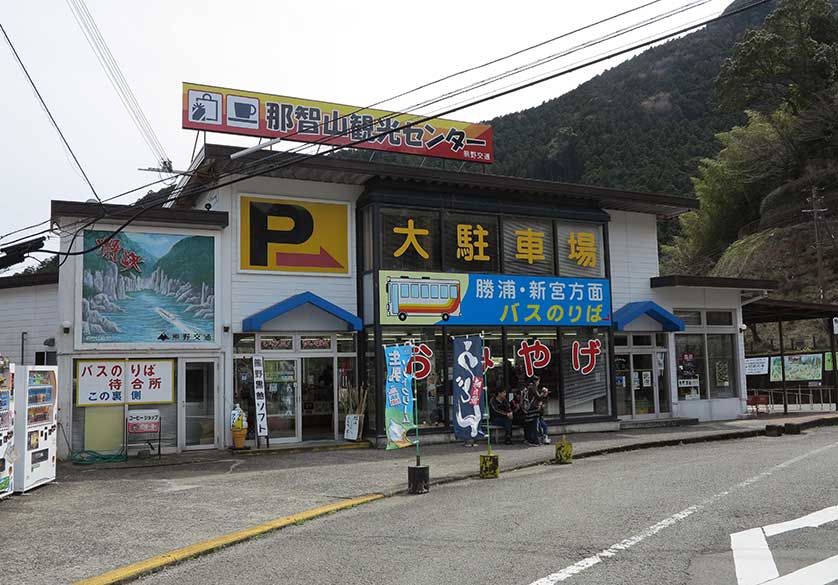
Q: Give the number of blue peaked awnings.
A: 2